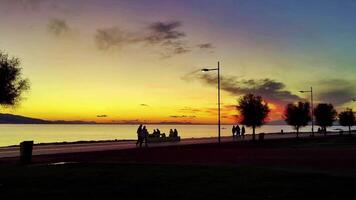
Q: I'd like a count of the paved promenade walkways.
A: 1